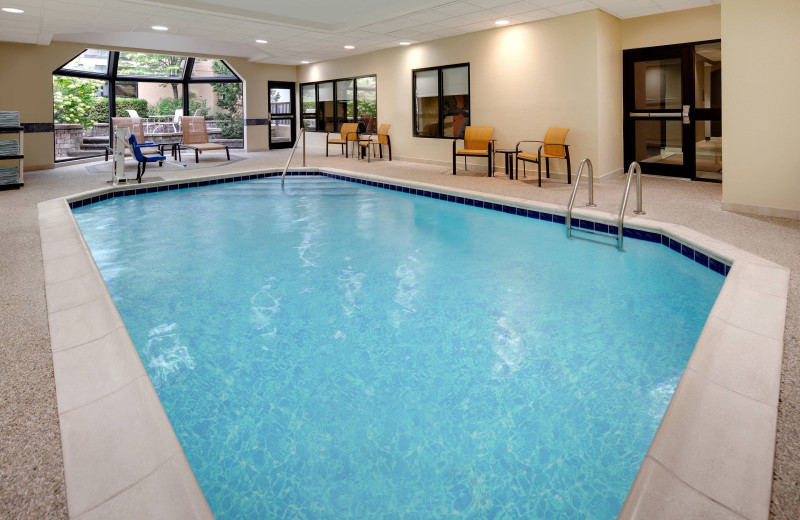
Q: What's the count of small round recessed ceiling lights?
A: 7